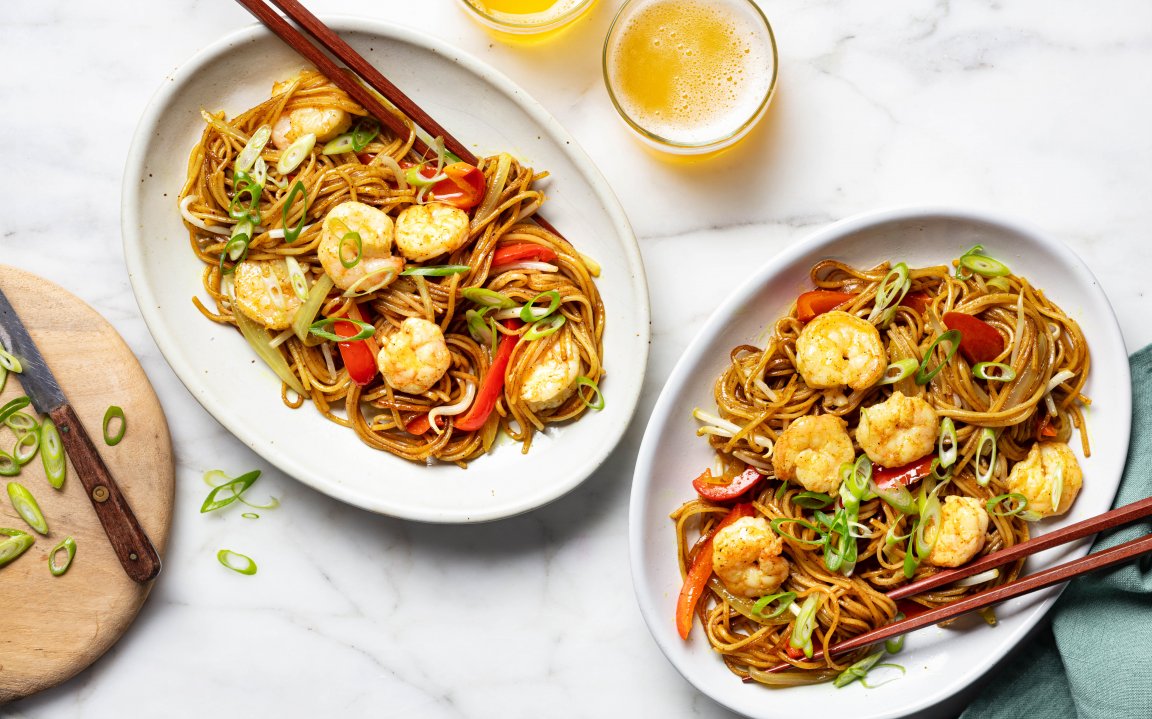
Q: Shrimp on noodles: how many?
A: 12